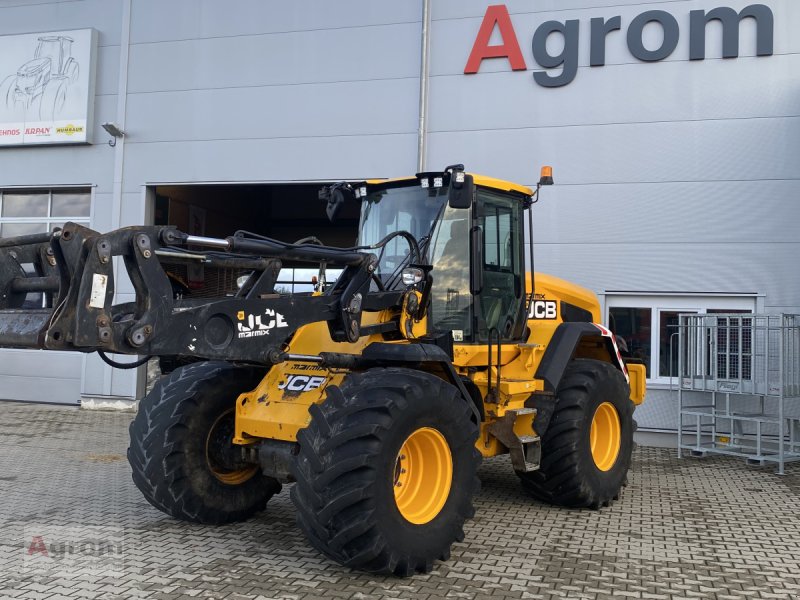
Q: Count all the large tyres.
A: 3